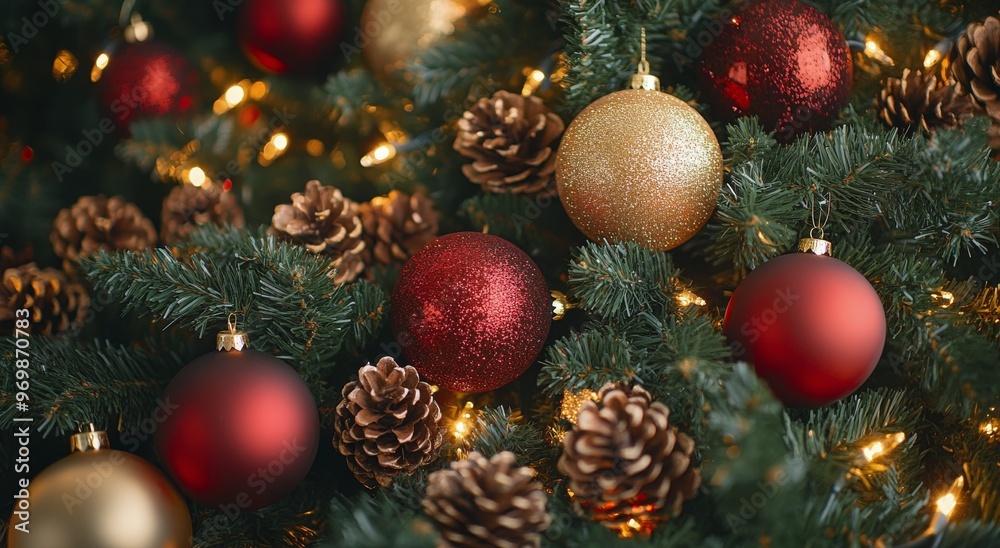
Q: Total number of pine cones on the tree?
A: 11